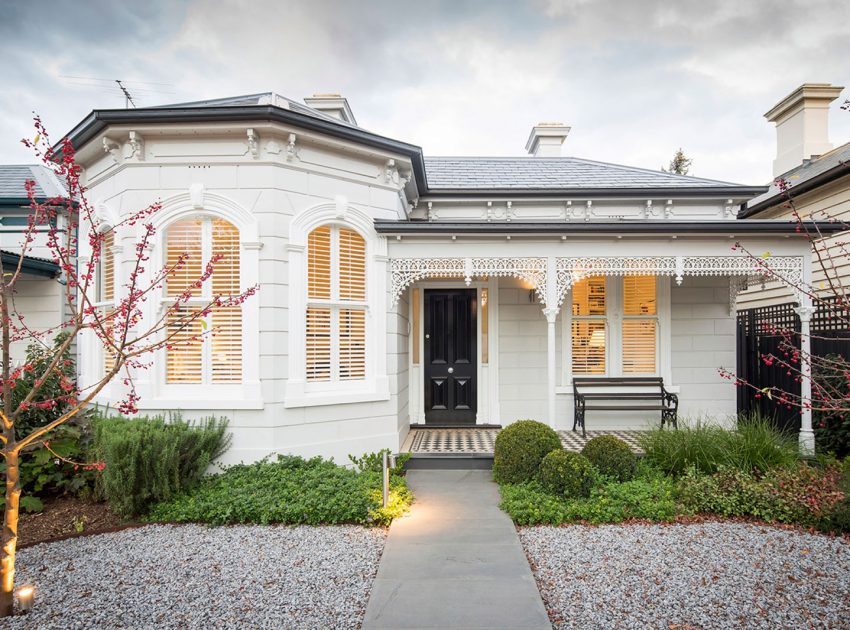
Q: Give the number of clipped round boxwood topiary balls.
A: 3